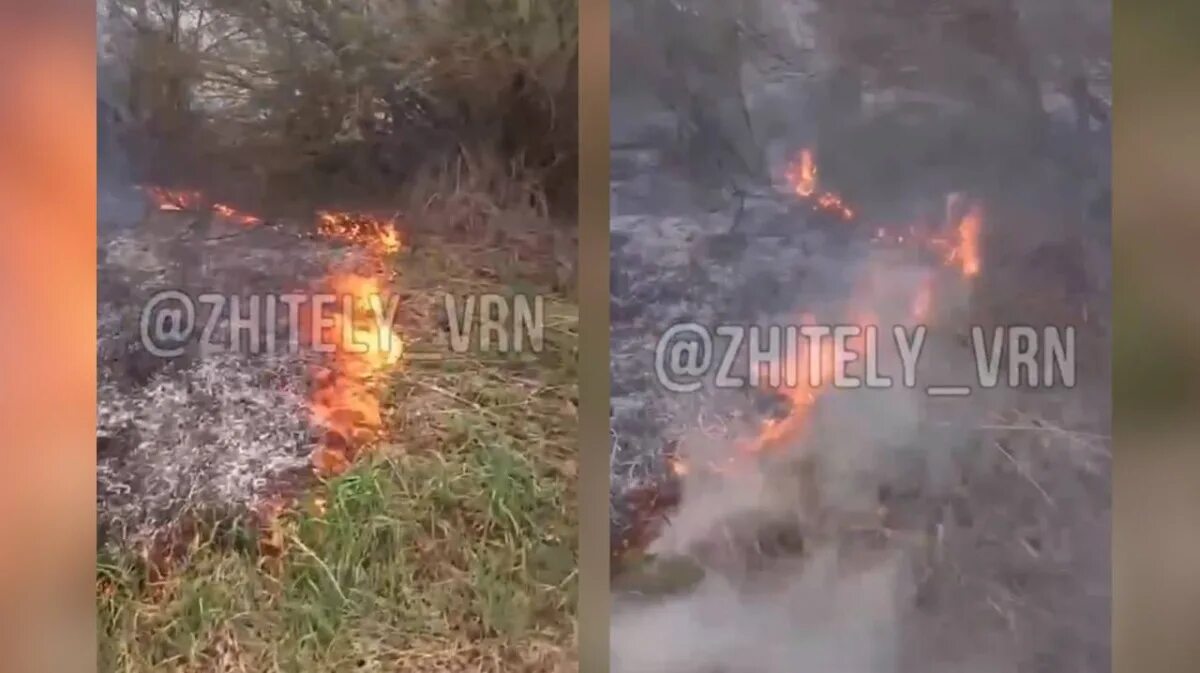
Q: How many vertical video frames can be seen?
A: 2